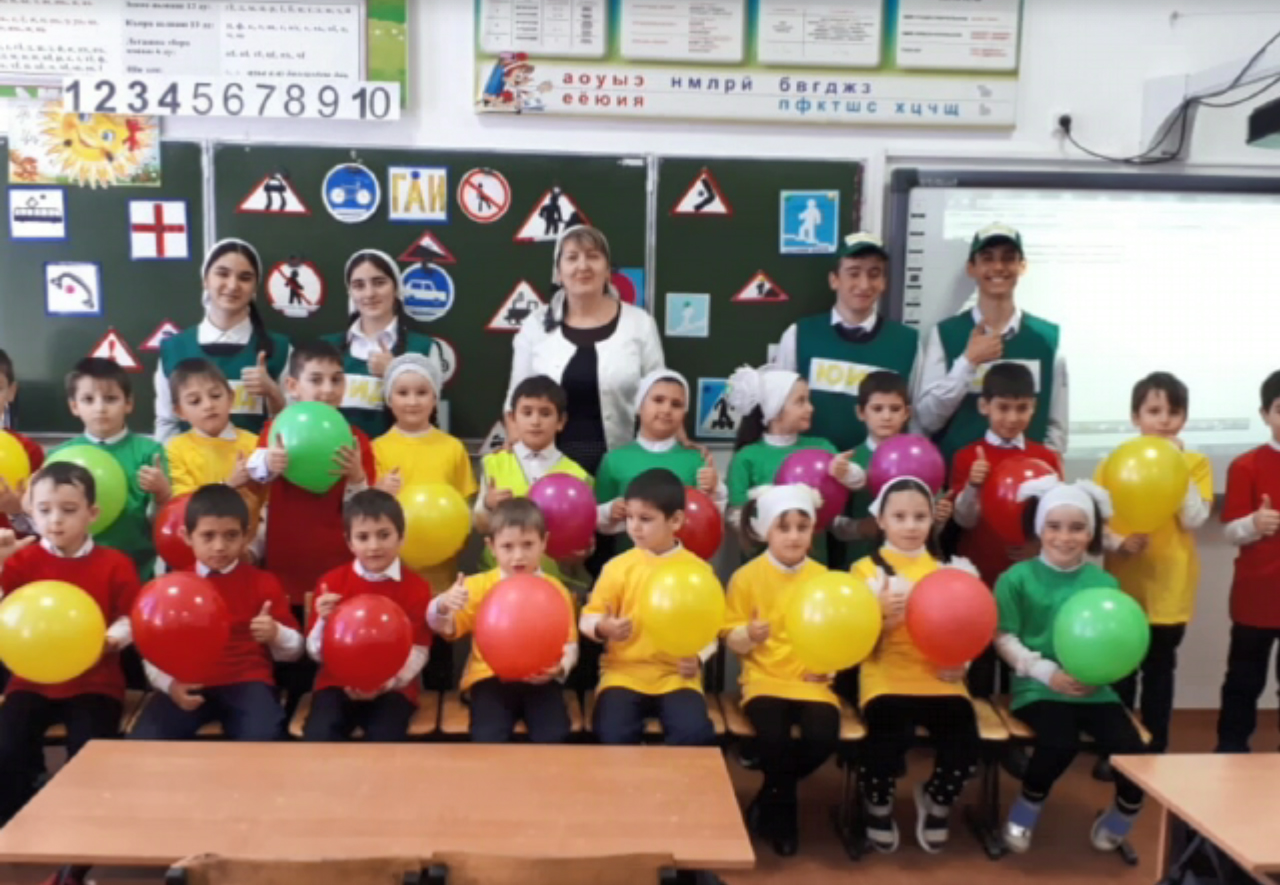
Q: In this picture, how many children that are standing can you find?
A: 12